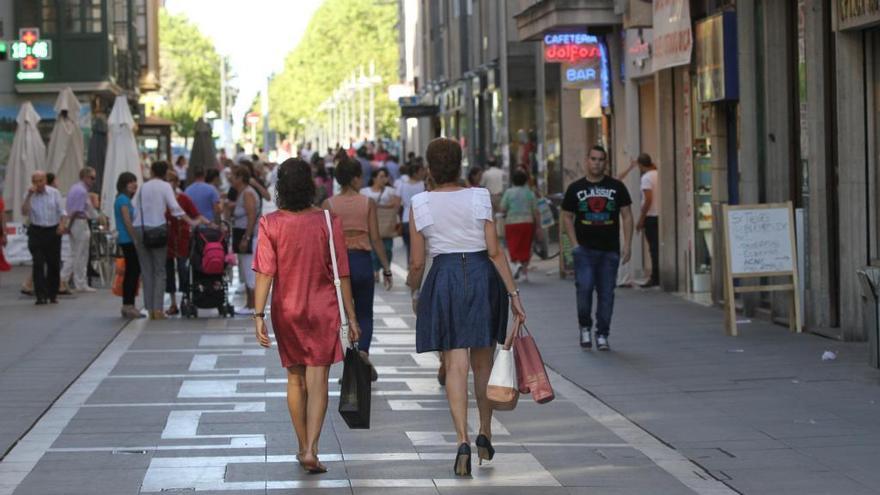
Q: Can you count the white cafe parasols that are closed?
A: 3